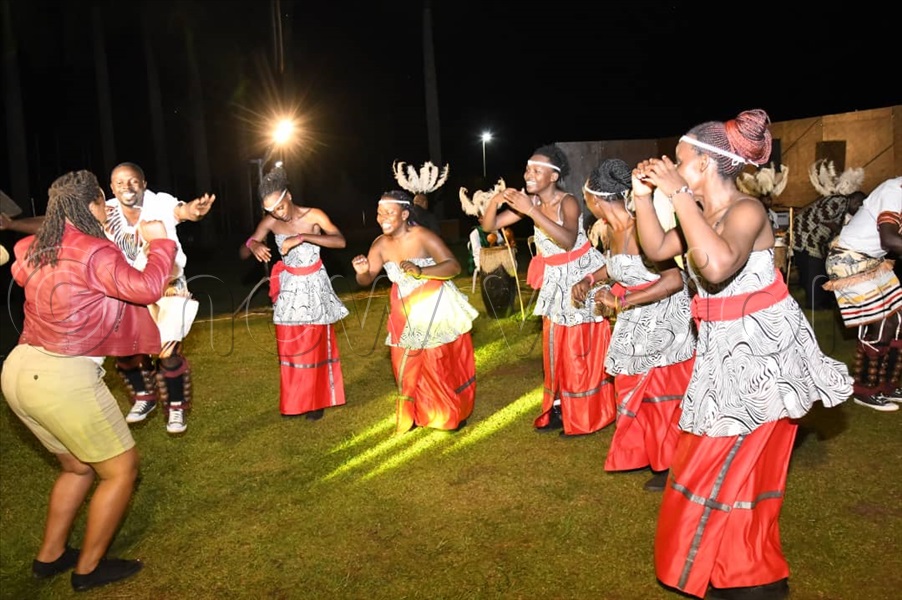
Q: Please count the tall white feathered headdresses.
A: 4